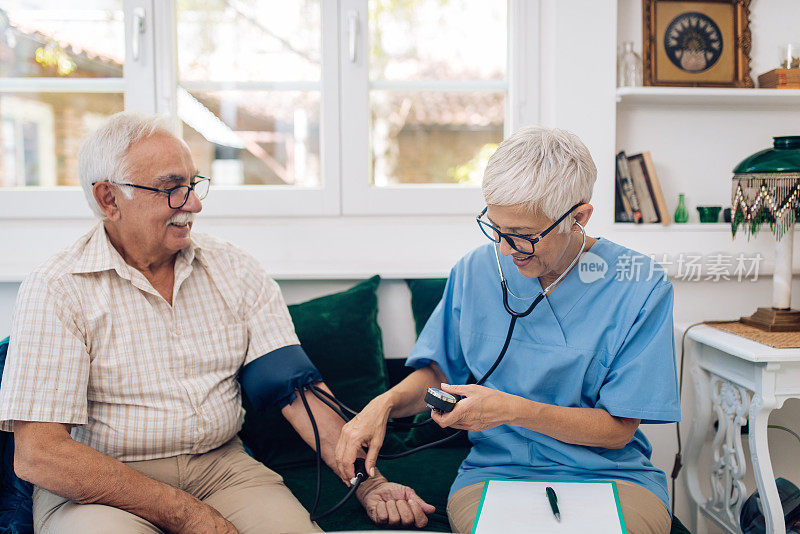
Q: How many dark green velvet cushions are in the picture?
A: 2